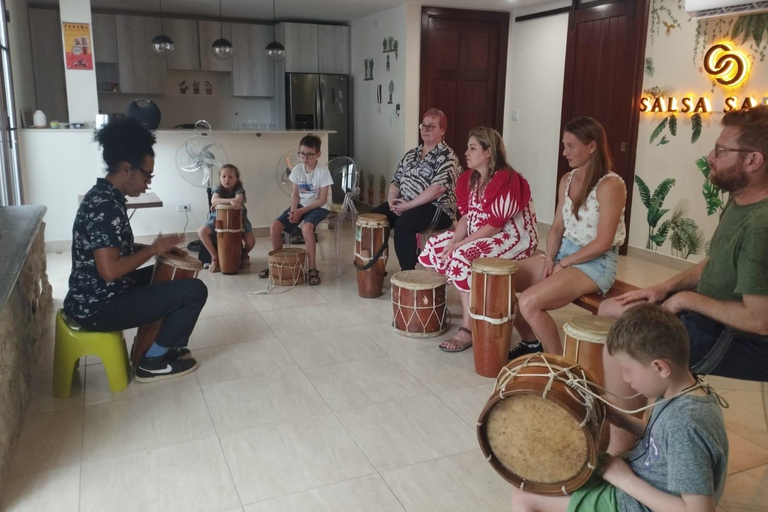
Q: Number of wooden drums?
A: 8